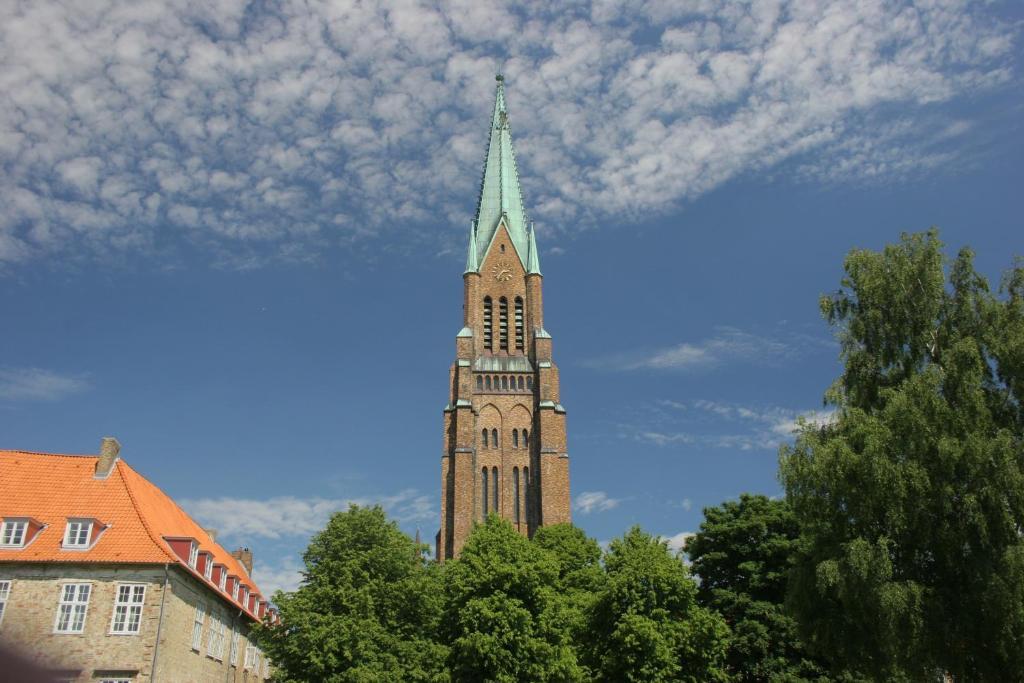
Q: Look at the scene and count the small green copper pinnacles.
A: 2